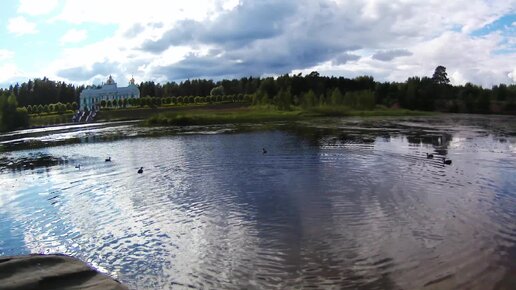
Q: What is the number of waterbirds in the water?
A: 6